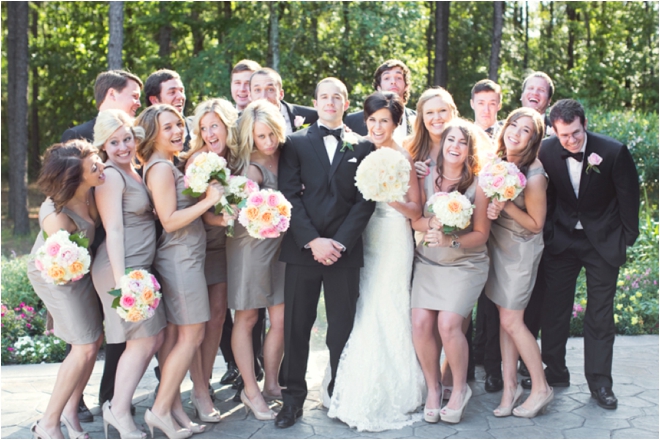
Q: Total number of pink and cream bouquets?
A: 7